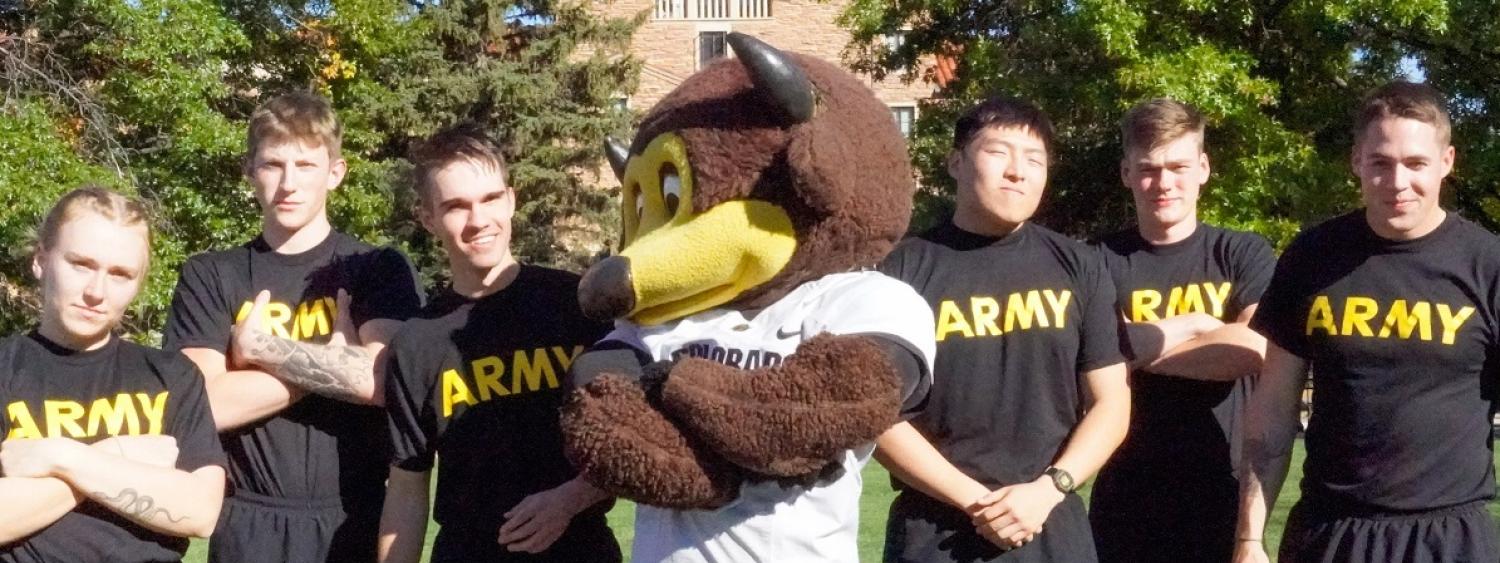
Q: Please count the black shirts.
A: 6